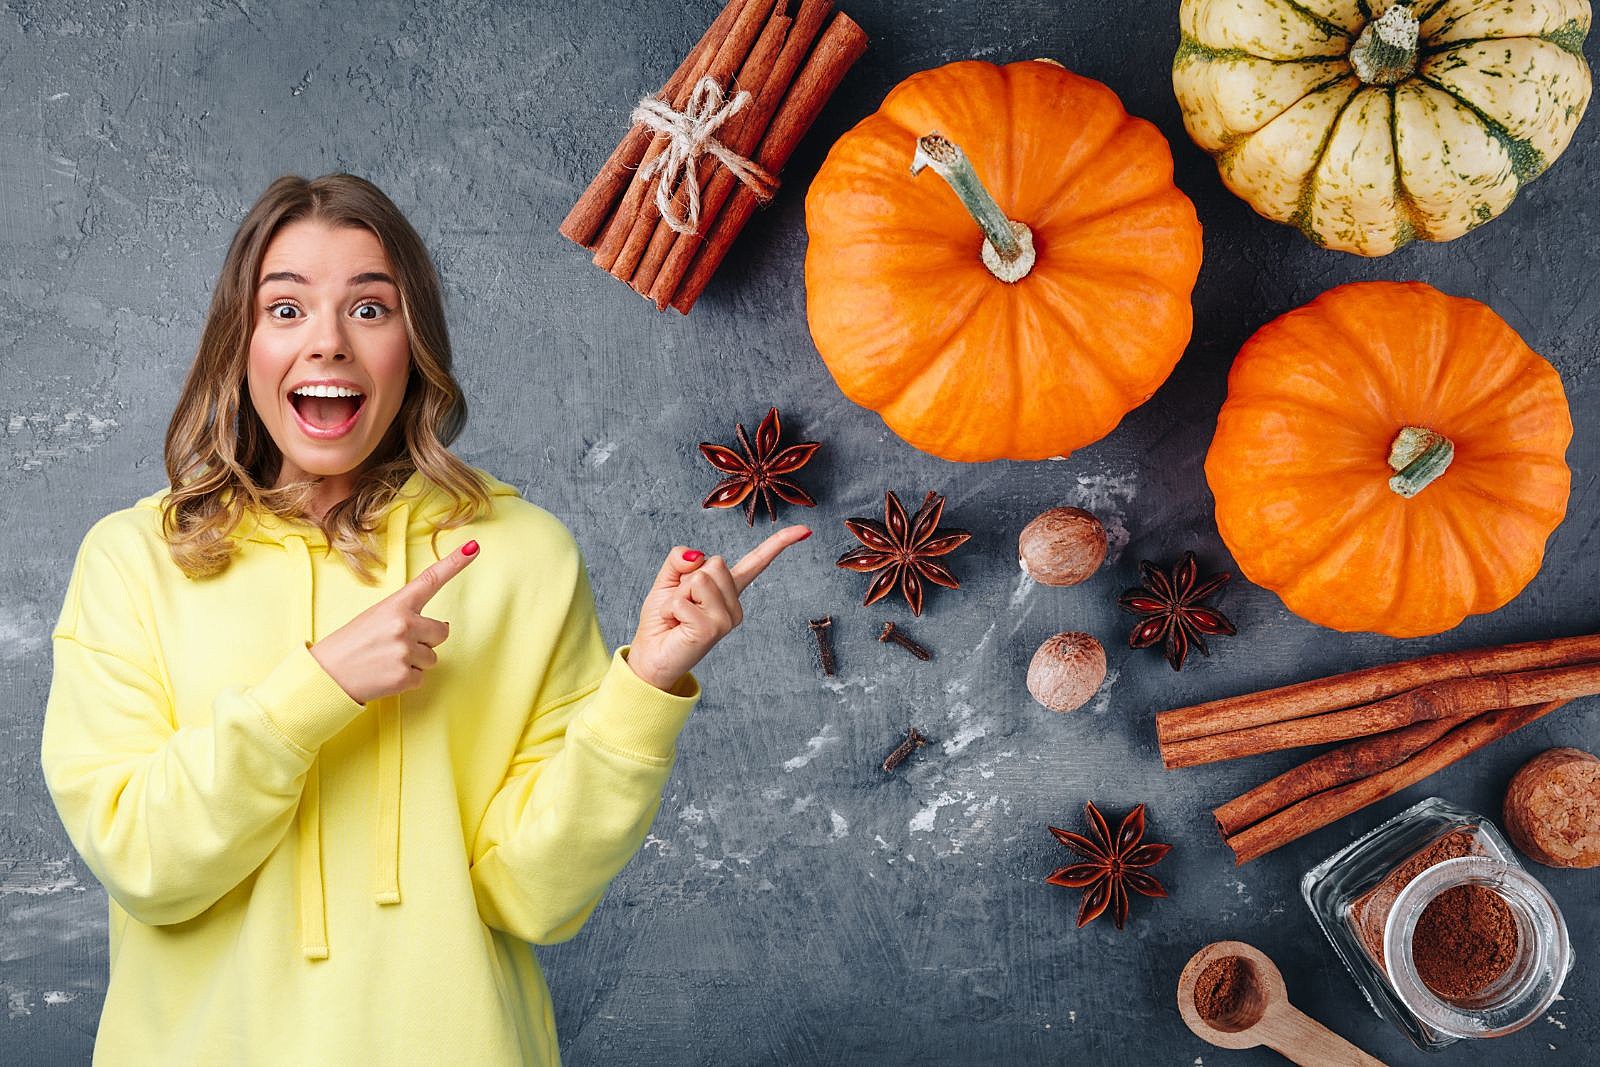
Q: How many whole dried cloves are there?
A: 3